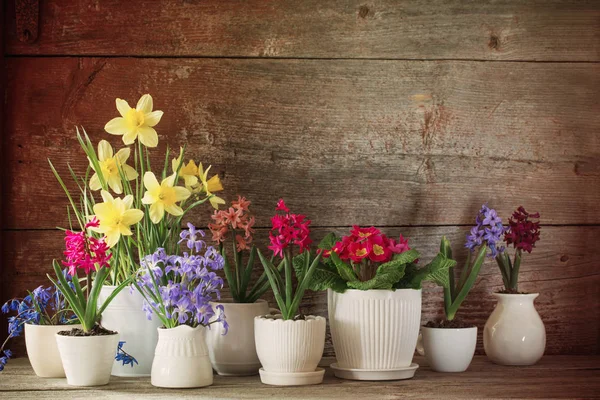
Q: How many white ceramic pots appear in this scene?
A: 9